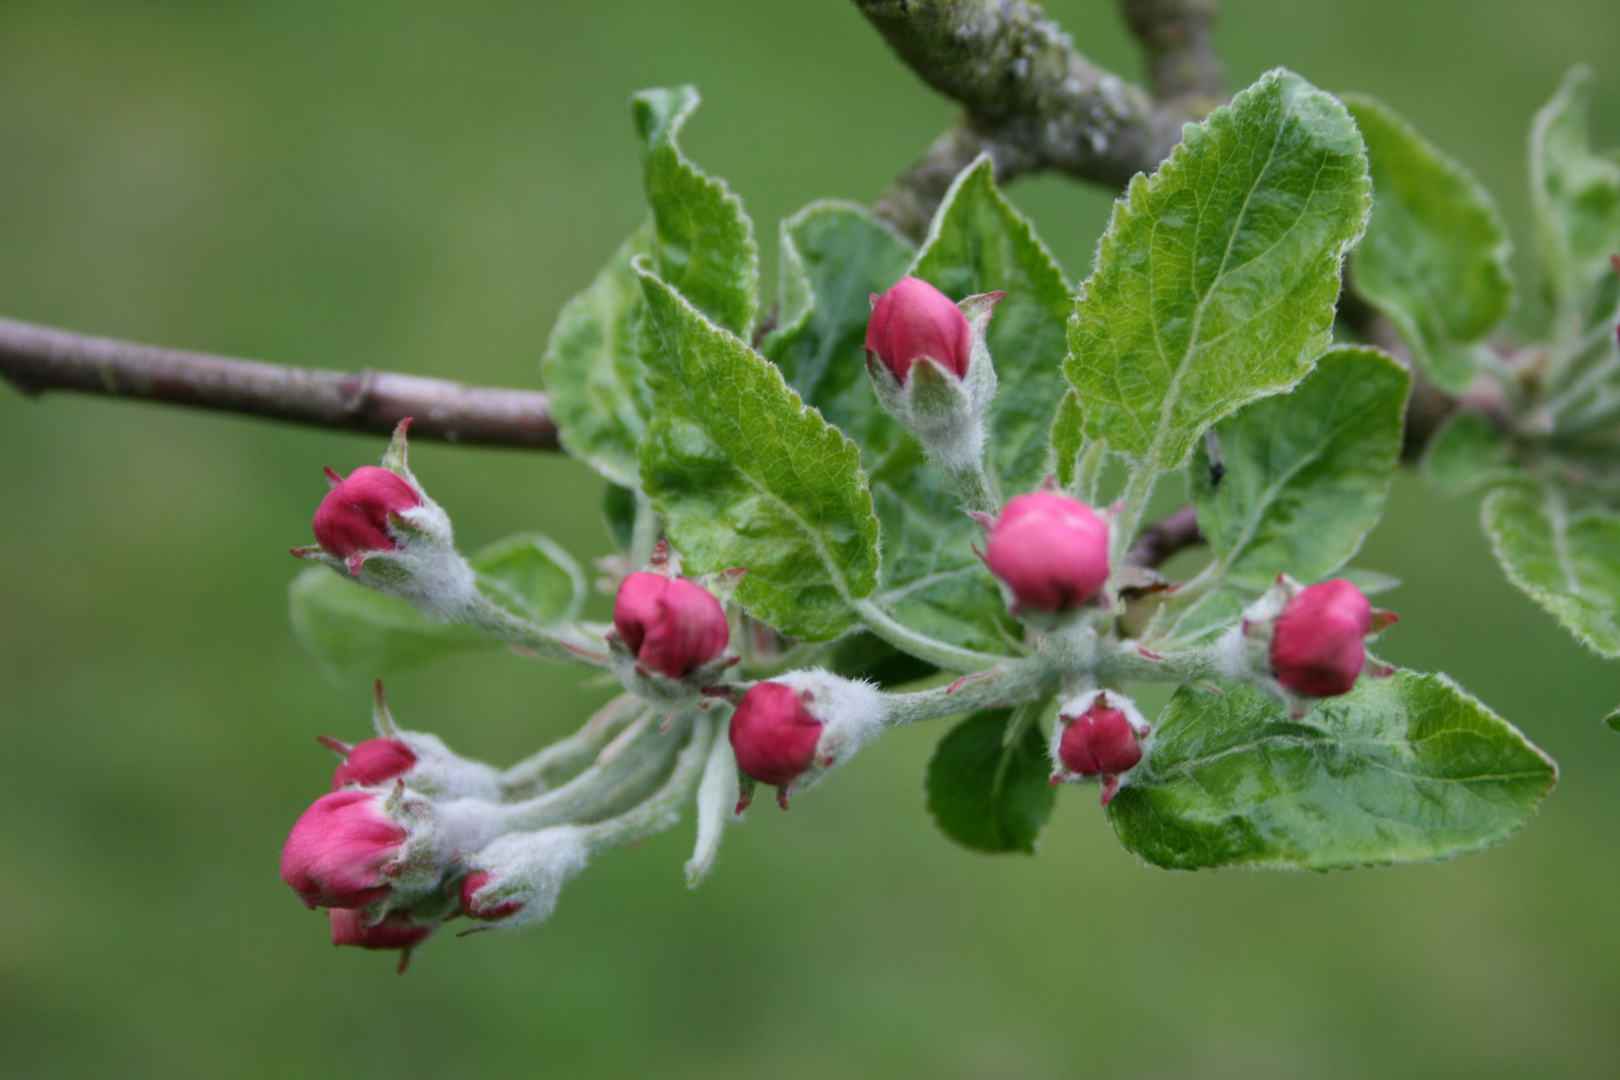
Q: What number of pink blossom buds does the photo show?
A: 11